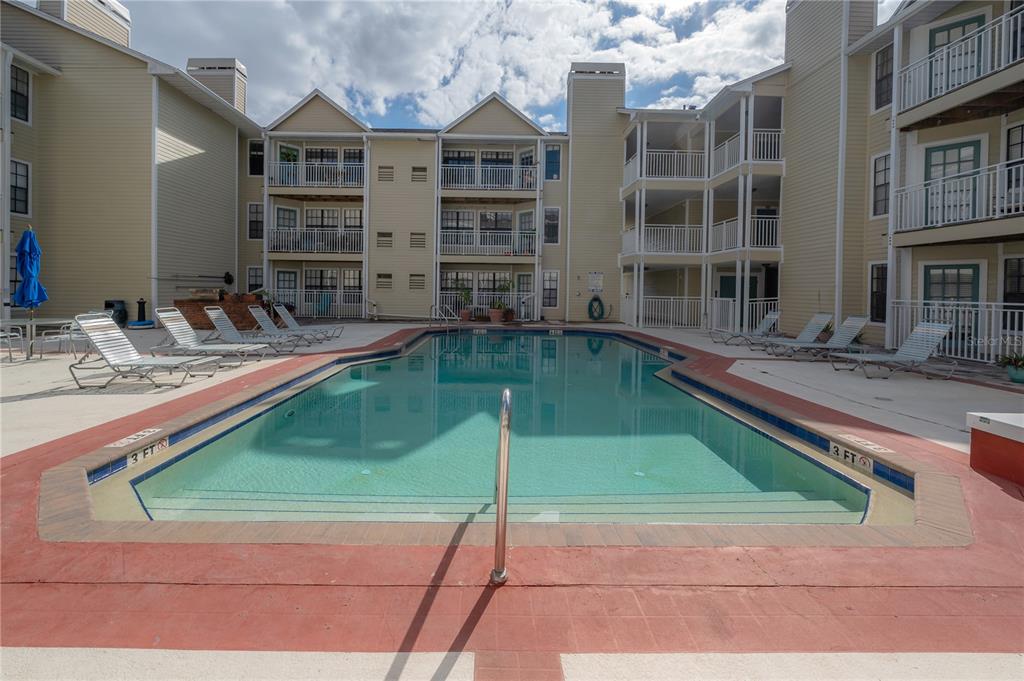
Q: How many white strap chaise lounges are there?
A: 9